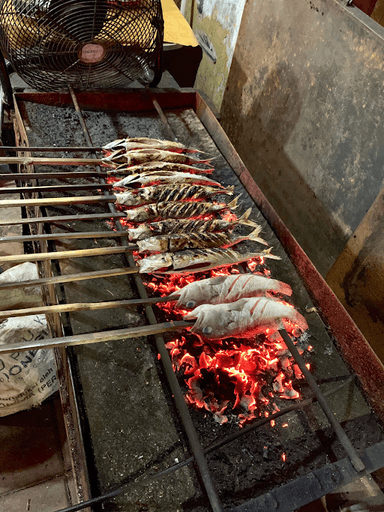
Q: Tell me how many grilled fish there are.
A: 11